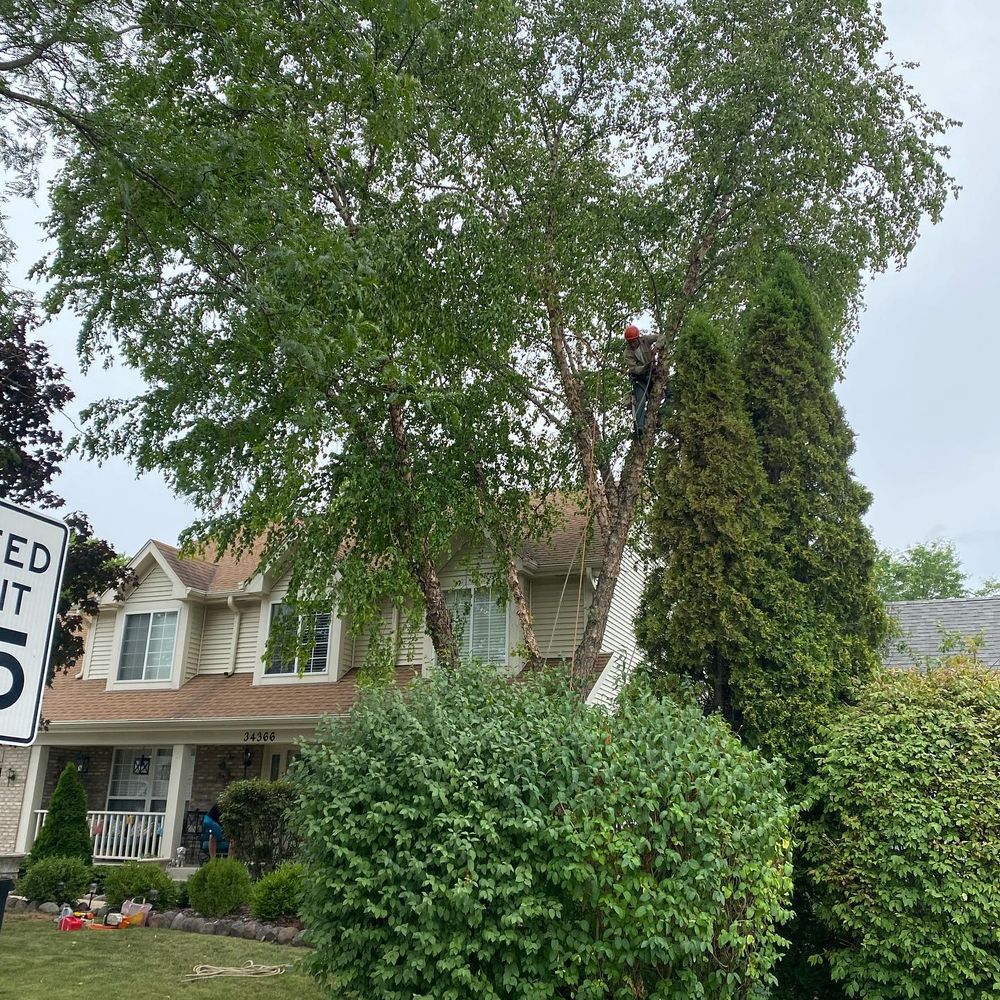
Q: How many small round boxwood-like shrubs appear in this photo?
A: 4